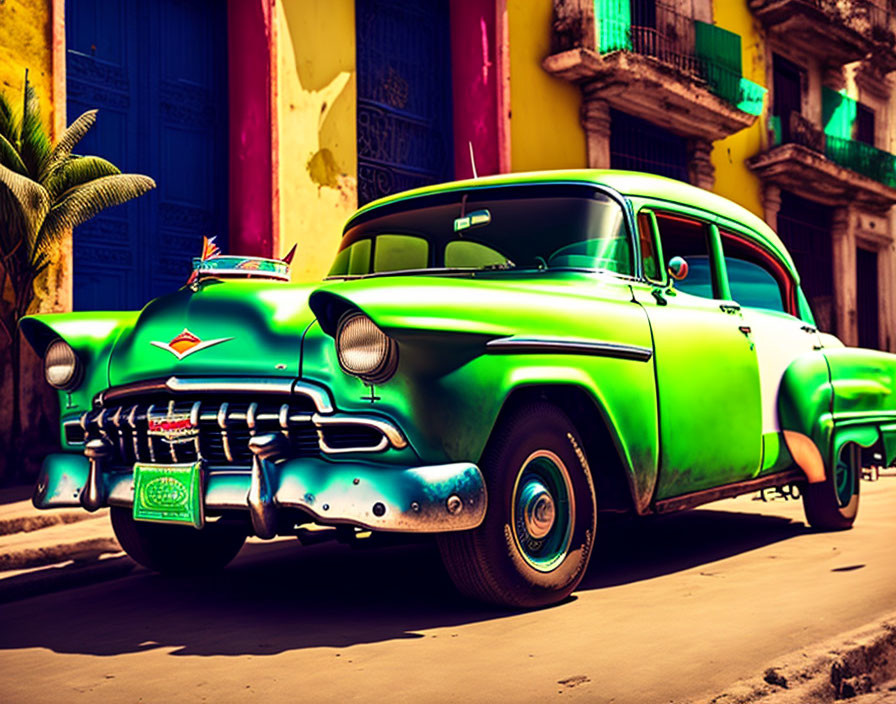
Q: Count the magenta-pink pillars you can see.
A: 2